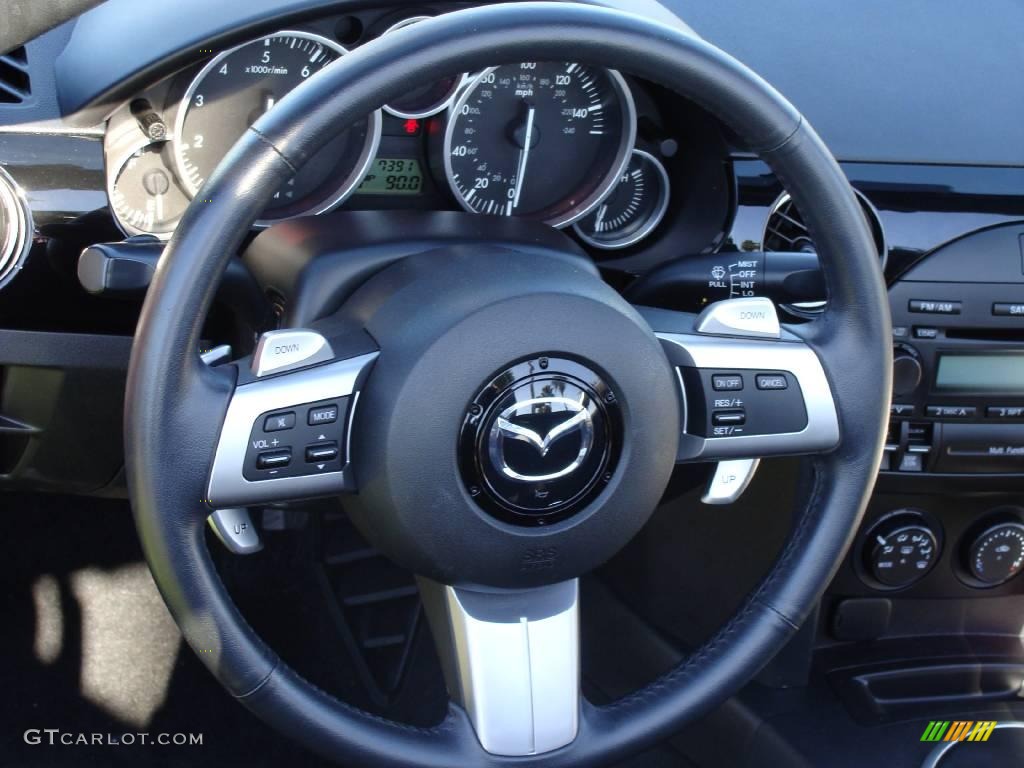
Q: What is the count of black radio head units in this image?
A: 1